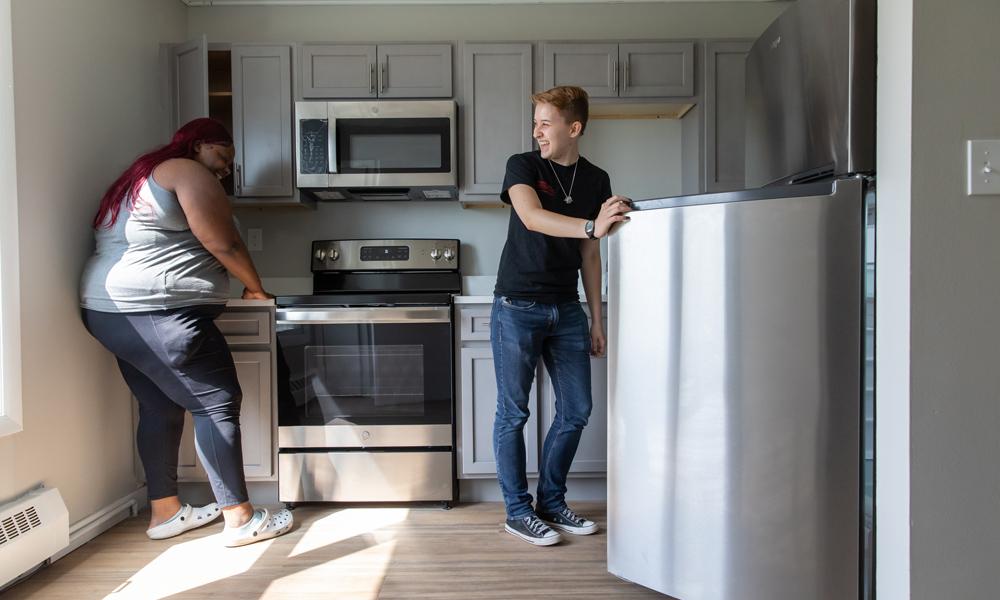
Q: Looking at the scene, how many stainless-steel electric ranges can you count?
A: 1